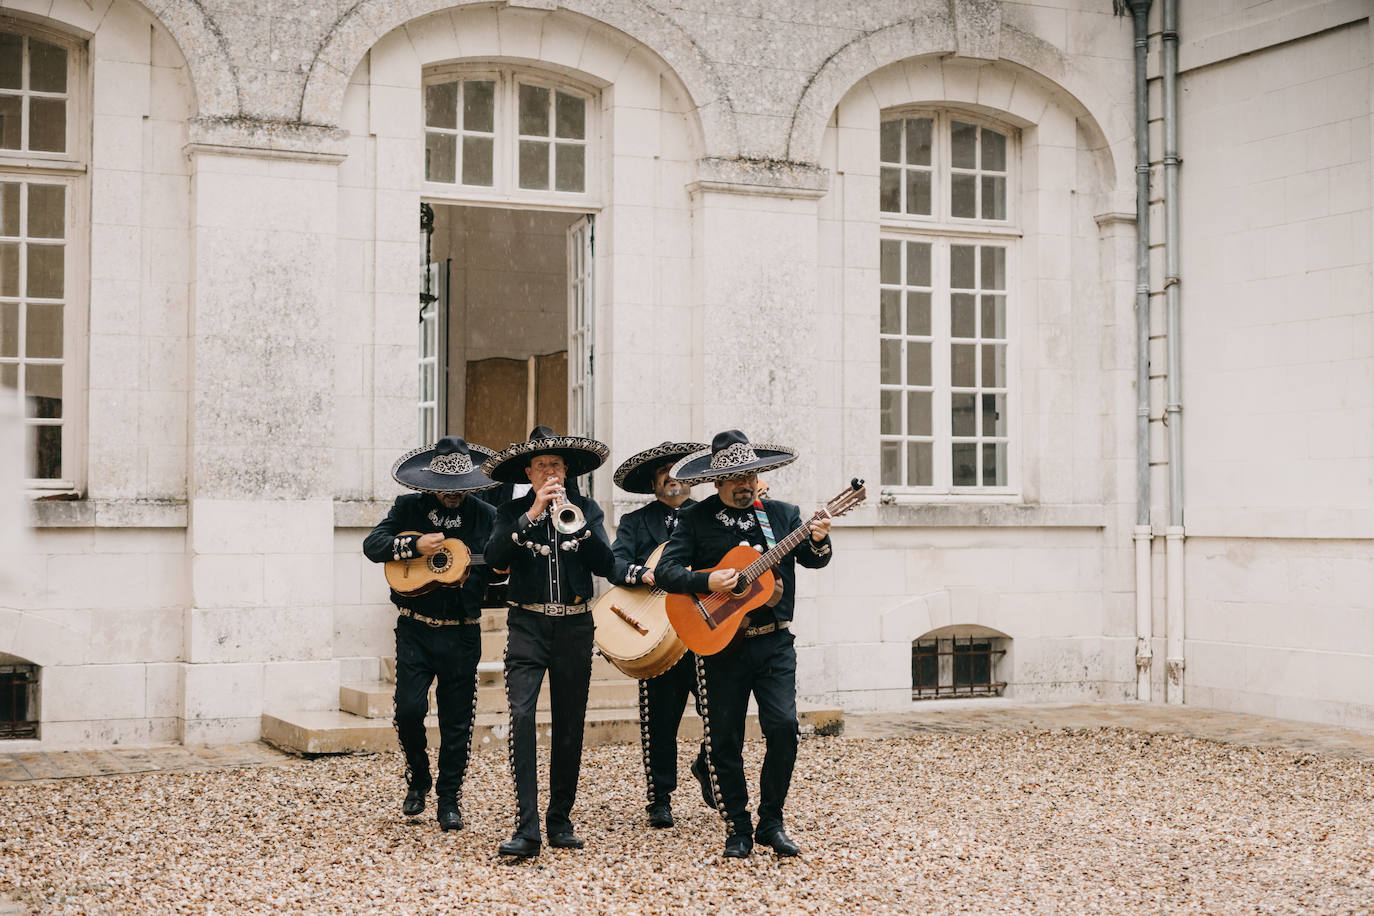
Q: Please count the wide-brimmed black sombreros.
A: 4